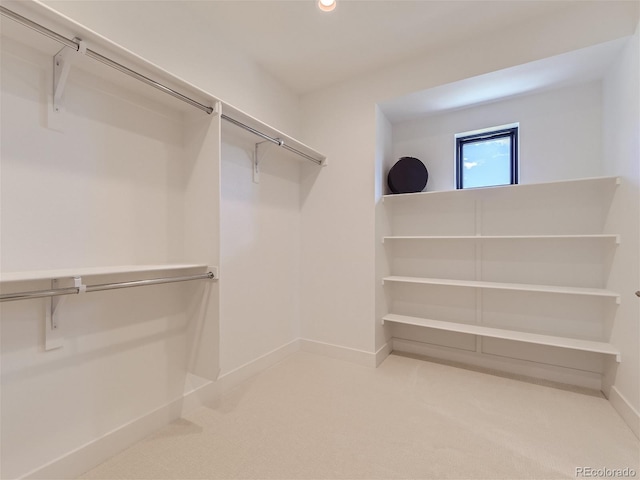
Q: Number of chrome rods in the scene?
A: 3